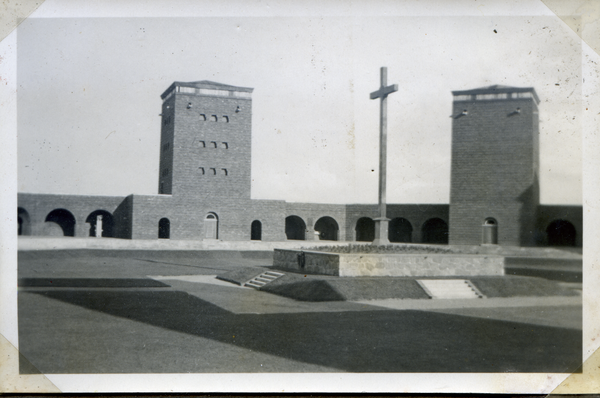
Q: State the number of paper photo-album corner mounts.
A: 4